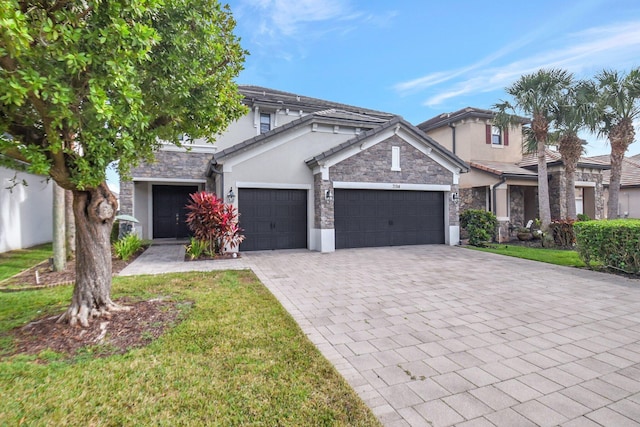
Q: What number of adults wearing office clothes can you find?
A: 0